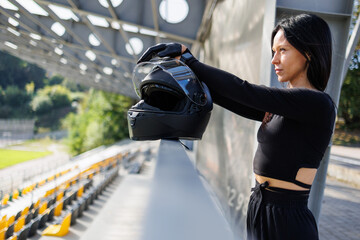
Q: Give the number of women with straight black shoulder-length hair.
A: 1